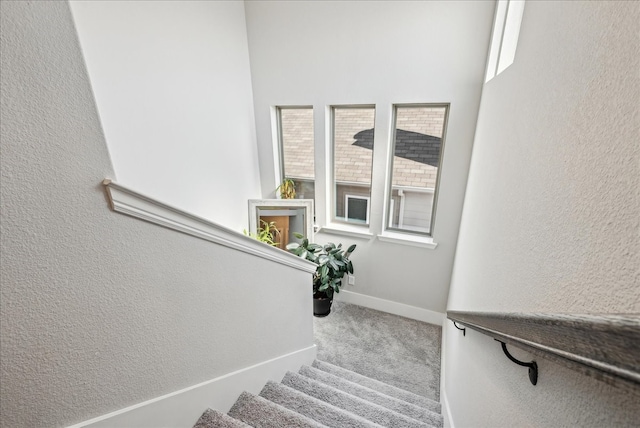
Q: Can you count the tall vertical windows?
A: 3